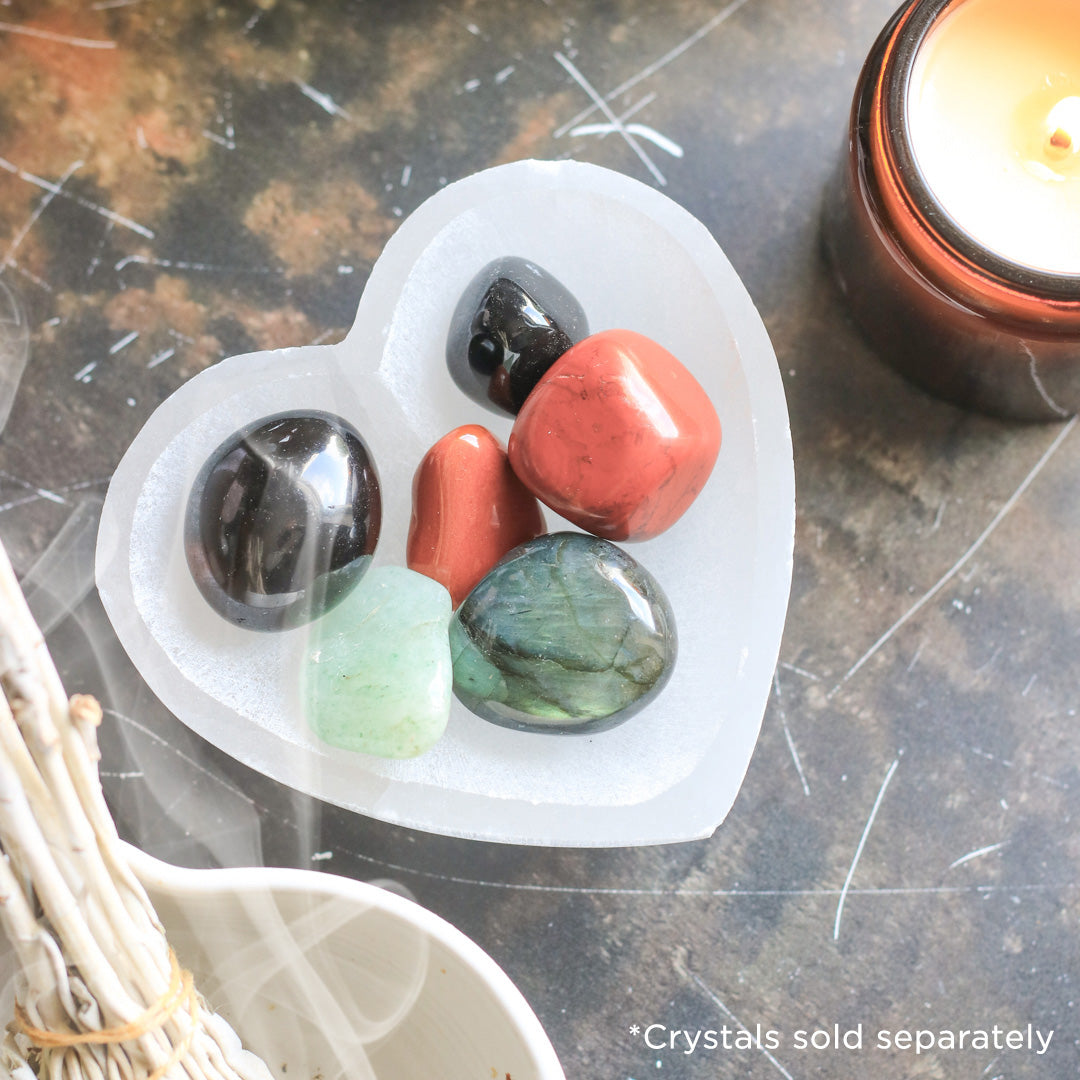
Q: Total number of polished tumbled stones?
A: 6